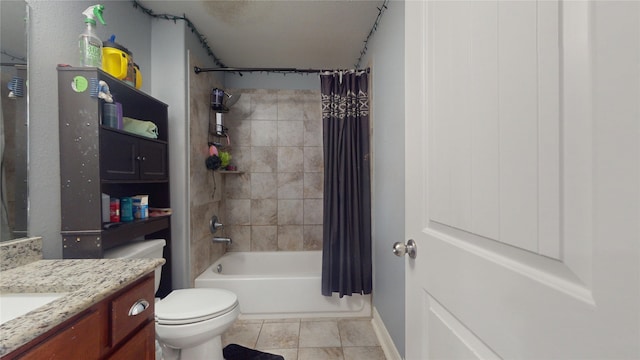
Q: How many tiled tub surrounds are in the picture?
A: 1